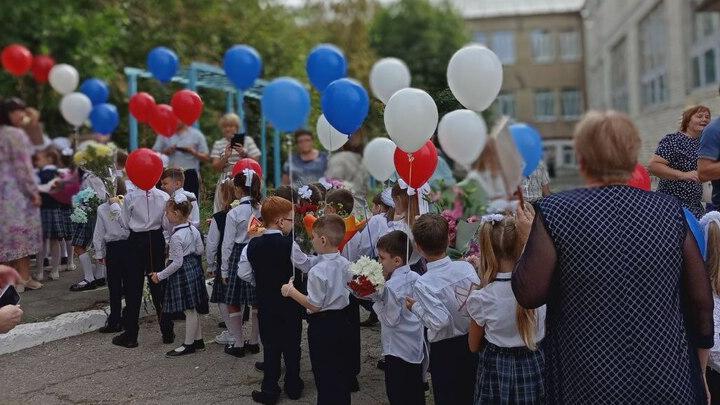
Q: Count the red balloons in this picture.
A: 9